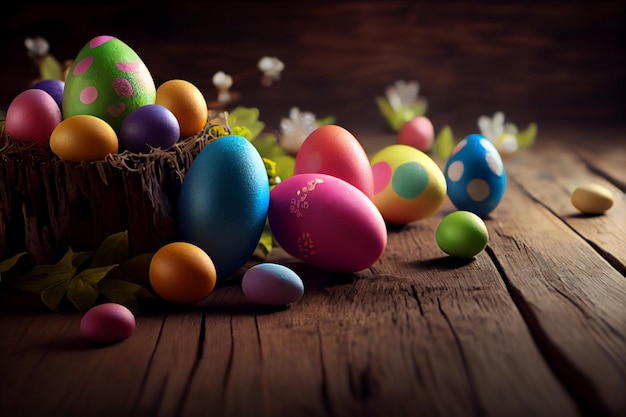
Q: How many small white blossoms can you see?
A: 6